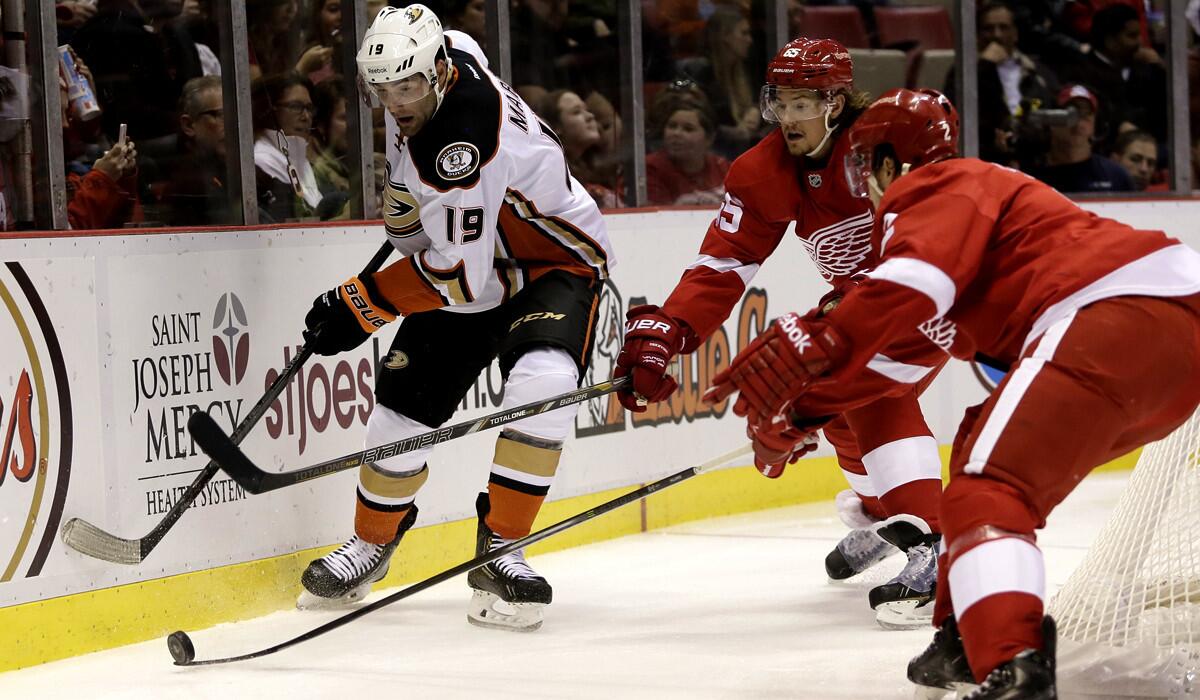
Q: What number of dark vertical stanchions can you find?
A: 8